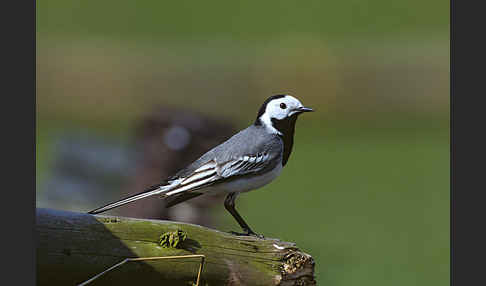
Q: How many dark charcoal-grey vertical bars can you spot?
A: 2